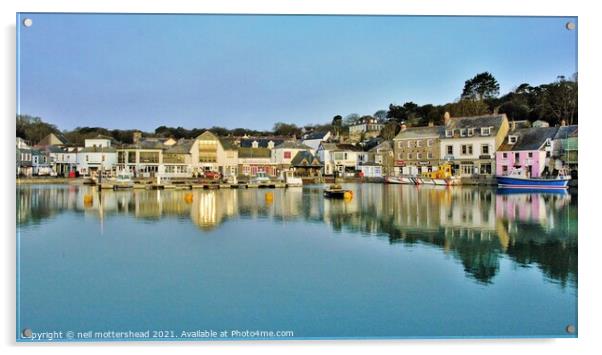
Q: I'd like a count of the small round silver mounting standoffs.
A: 4